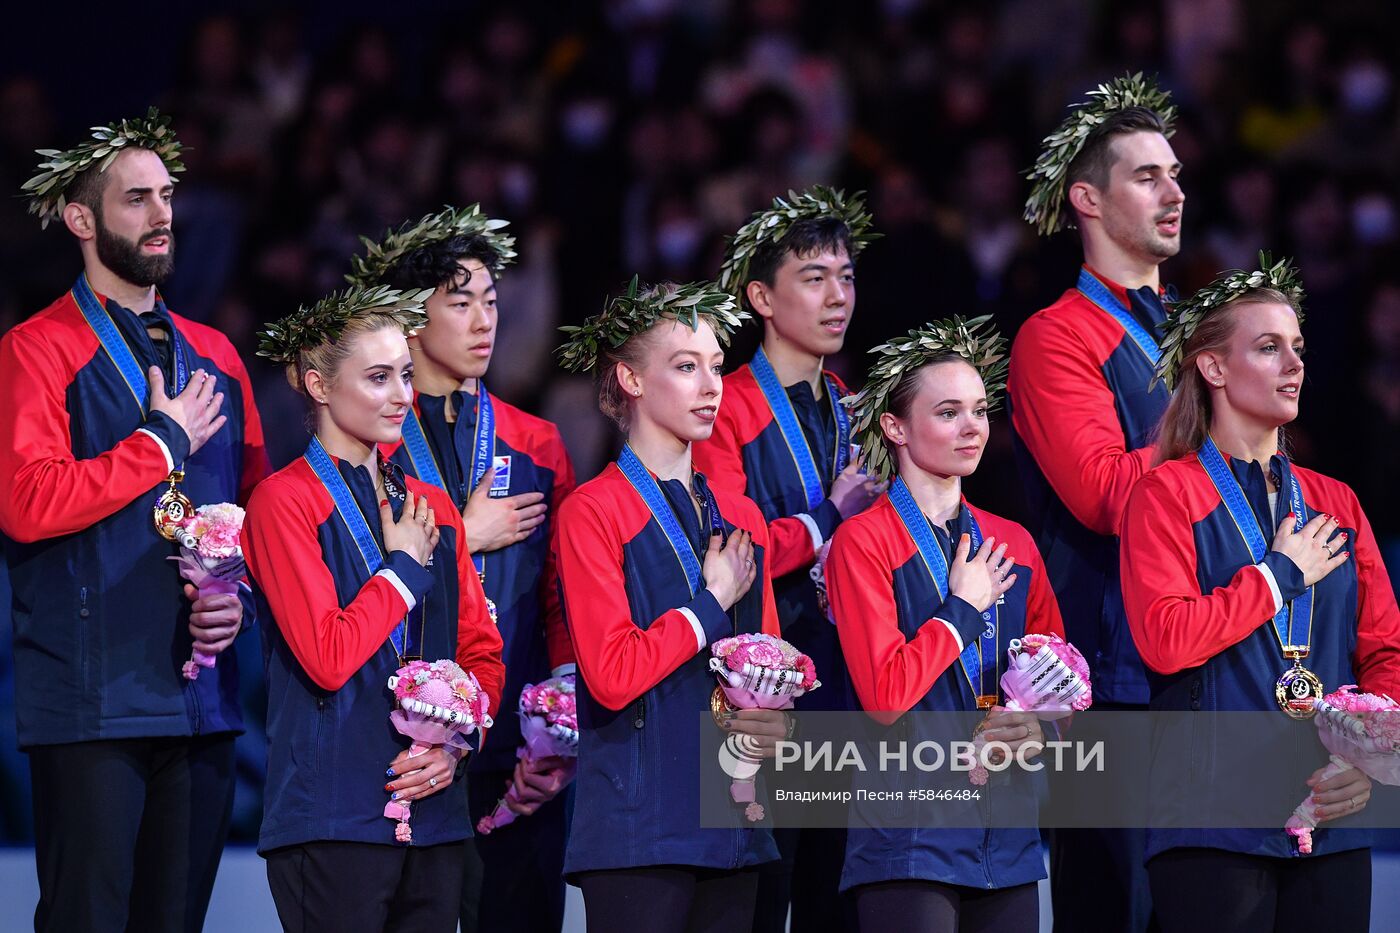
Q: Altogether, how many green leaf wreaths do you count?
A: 8